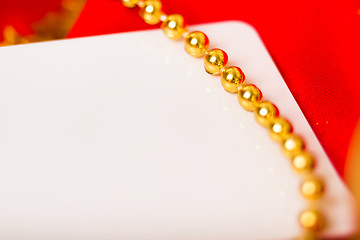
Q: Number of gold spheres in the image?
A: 13